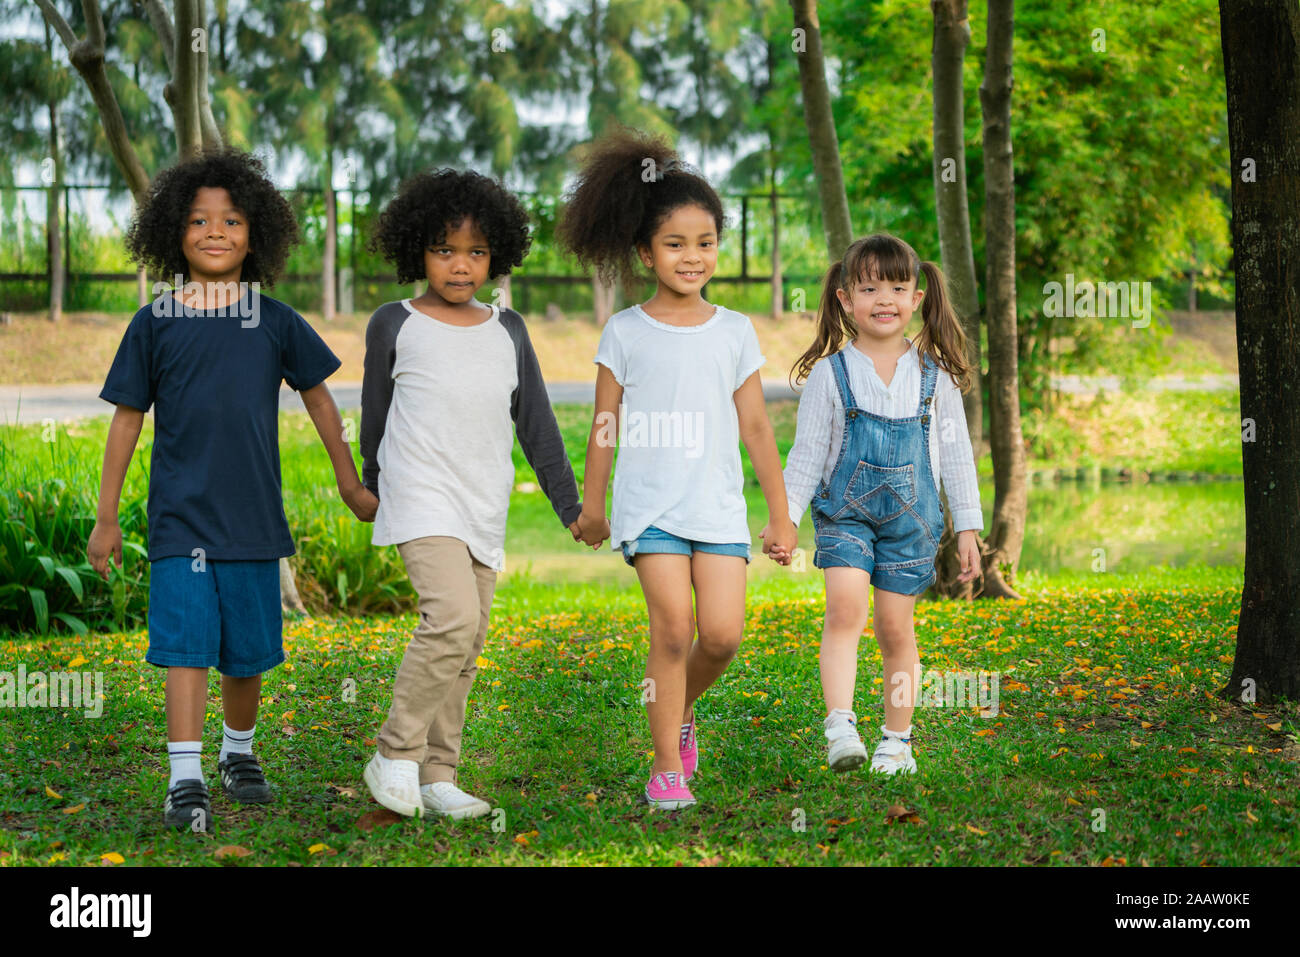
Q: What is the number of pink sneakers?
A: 2